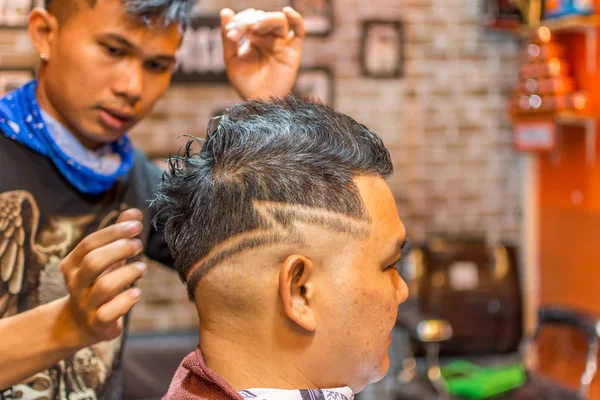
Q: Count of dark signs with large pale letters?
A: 1